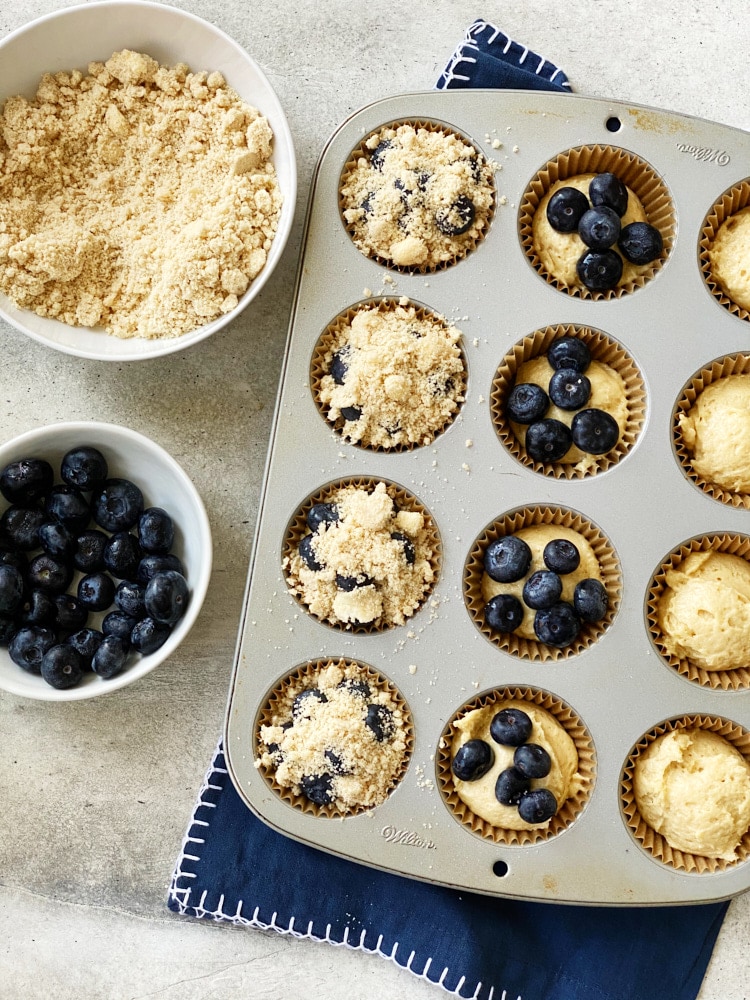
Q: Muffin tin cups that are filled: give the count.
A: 12